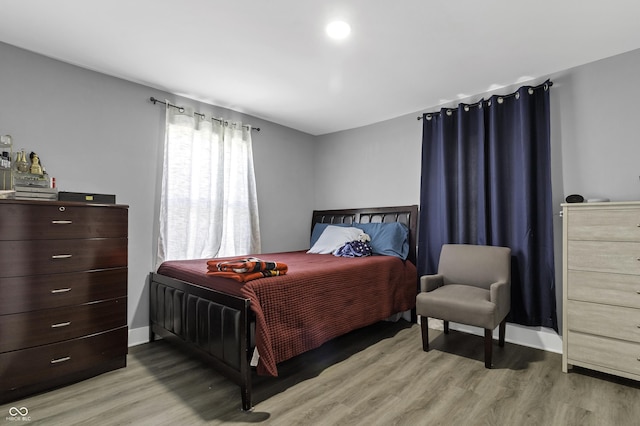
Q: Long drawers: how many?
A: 10